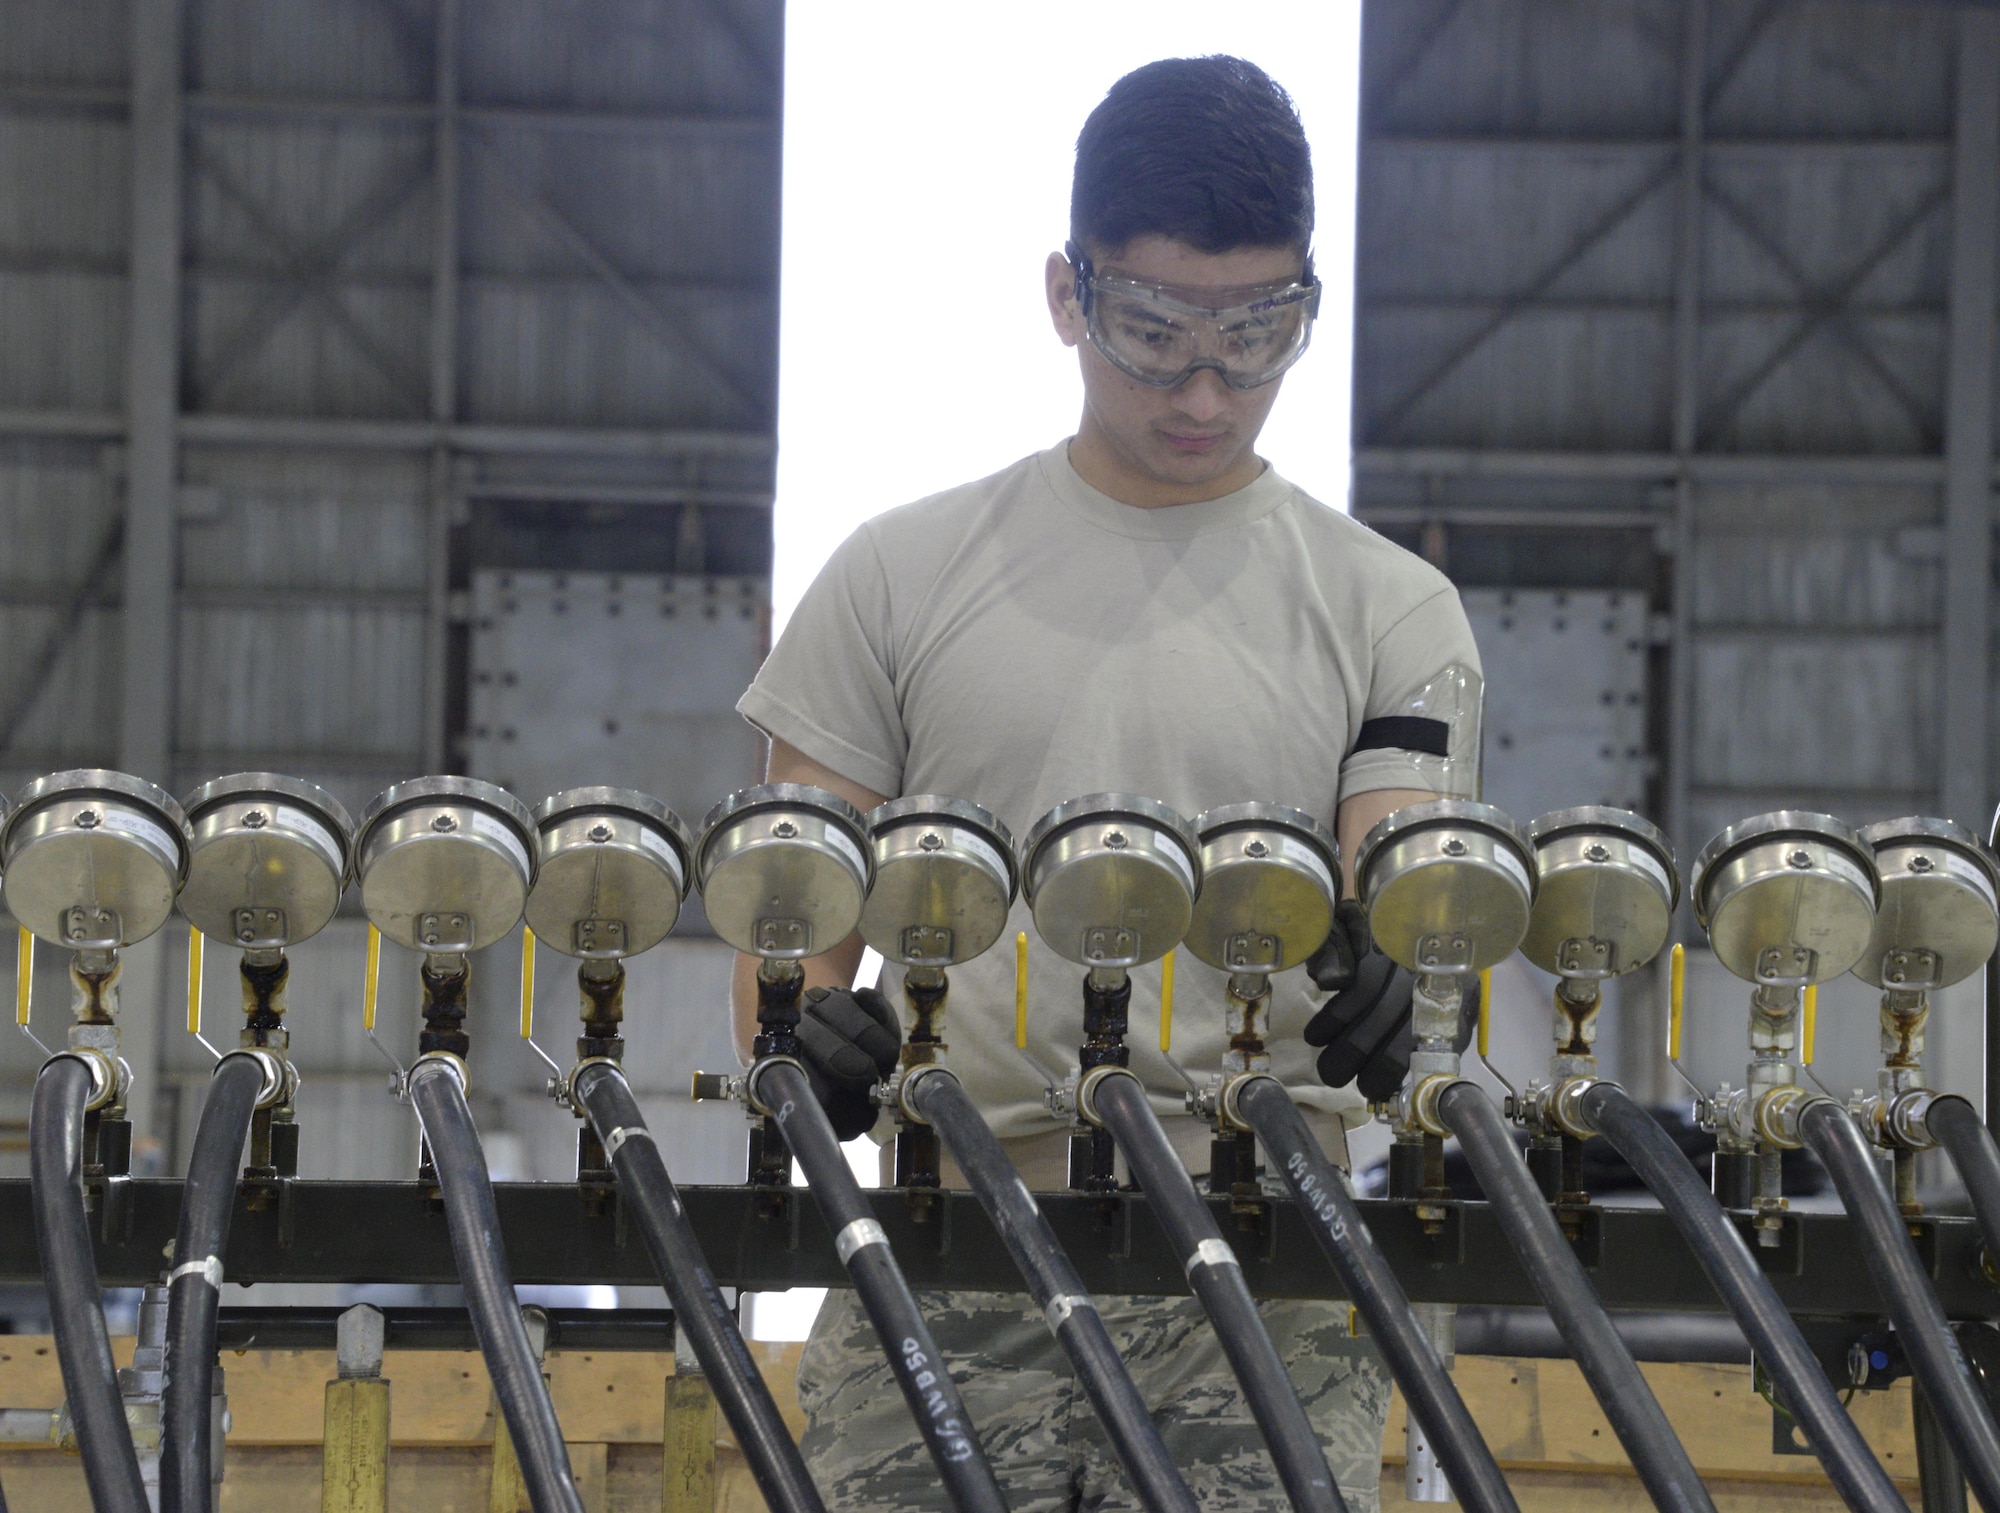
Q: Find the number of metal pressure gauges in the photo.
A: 12